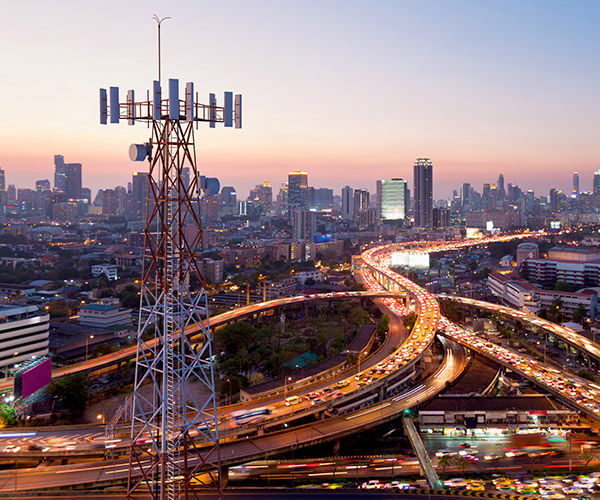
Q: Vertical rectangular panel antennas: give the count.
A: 9